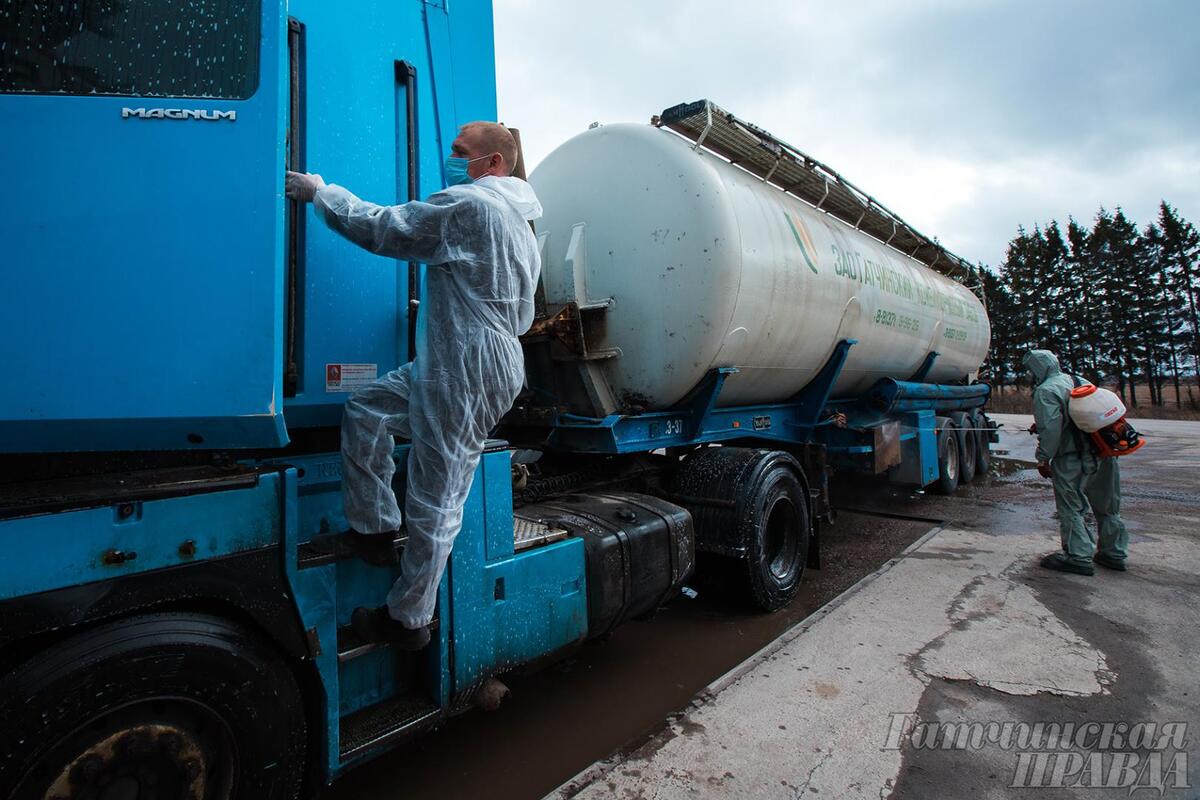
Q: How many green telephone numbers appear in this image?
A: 2